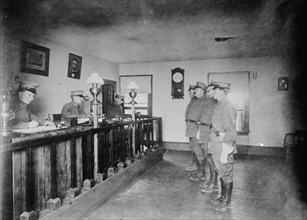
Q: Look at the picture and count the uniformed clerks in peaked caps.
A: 3